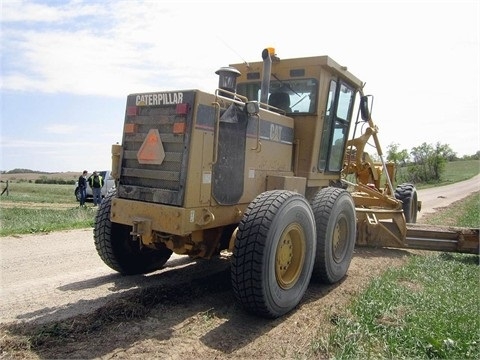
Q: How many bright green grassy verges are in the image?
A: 2